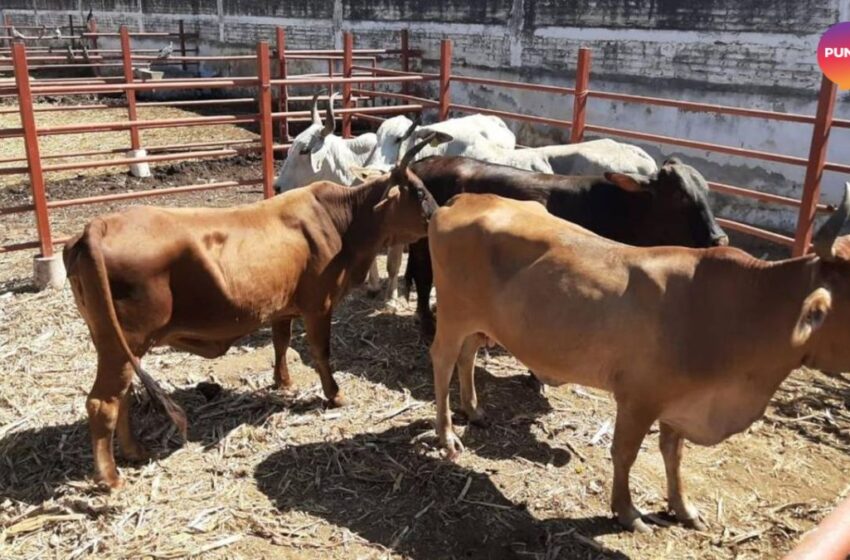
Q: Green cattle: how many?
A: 0